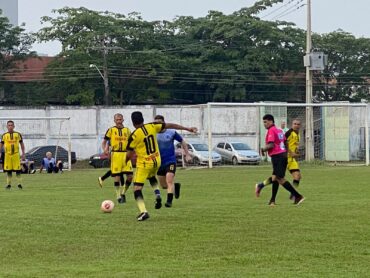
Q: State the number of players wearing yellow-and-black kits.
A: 4